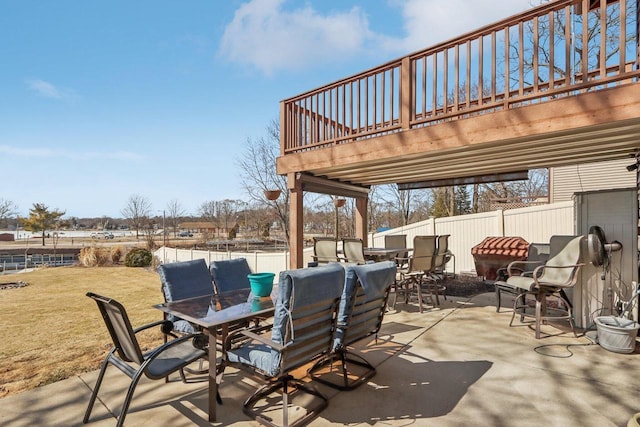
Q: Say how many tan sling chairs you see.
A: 6